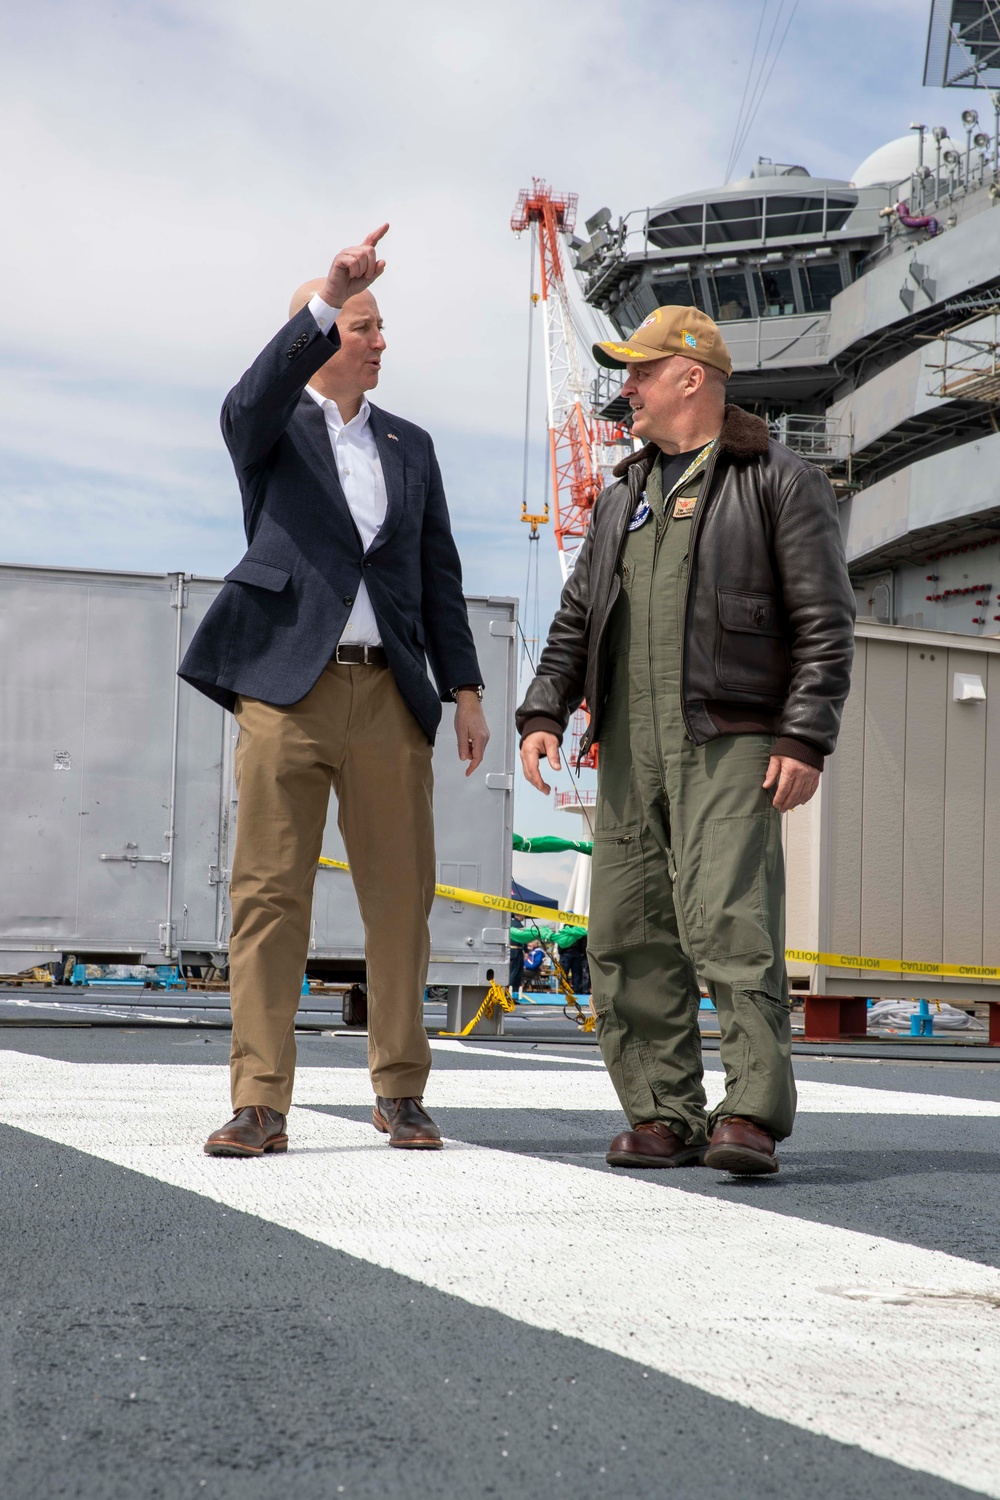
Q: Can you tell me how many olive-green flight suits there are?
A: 1